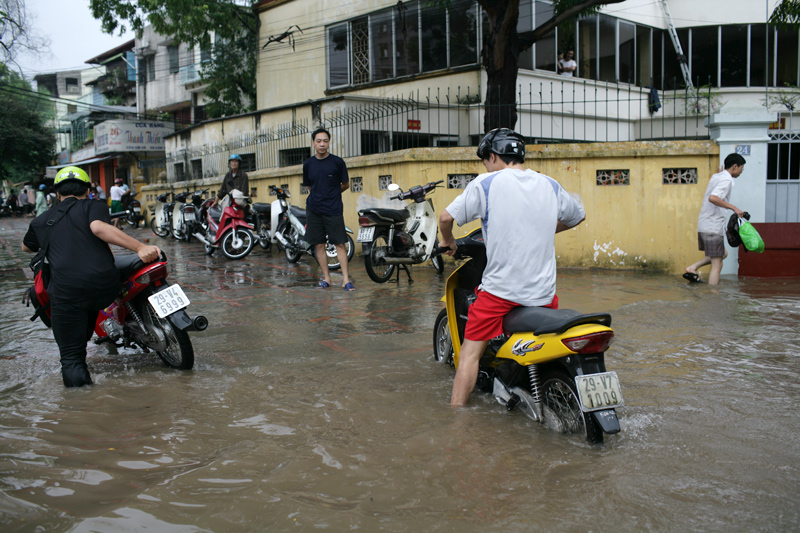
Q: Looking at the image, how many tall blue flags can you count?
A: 0